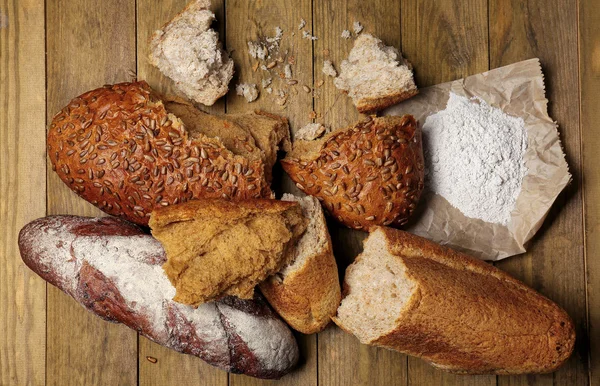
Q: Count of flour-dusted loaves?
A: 1